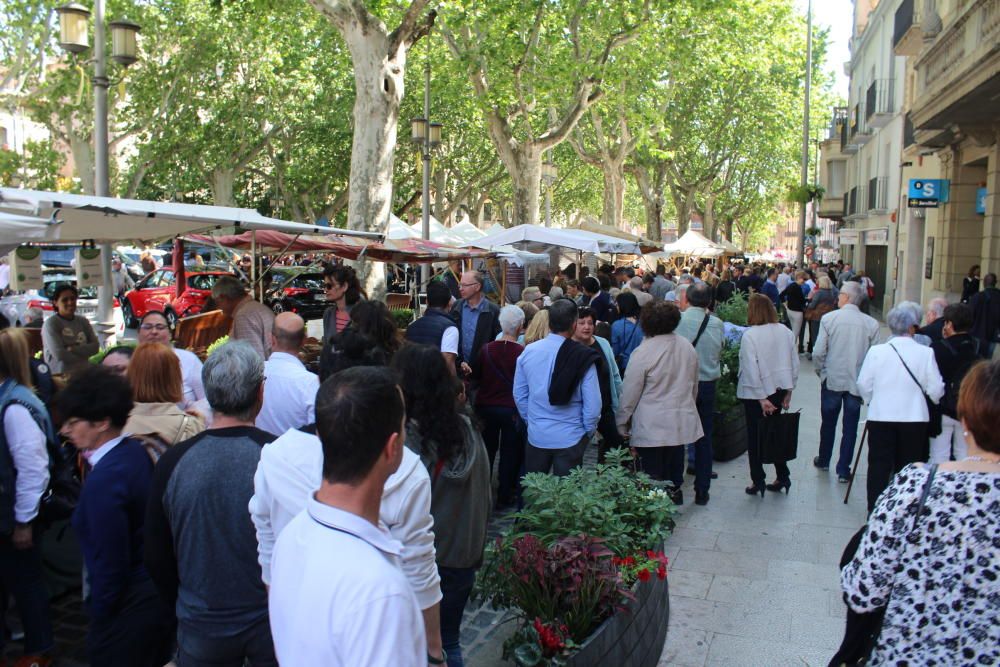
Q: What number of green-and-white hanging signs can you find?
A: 2